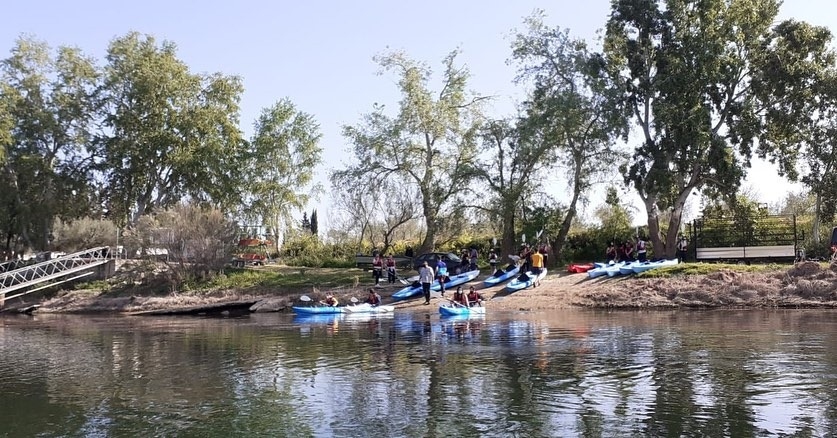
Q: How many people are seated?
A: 4